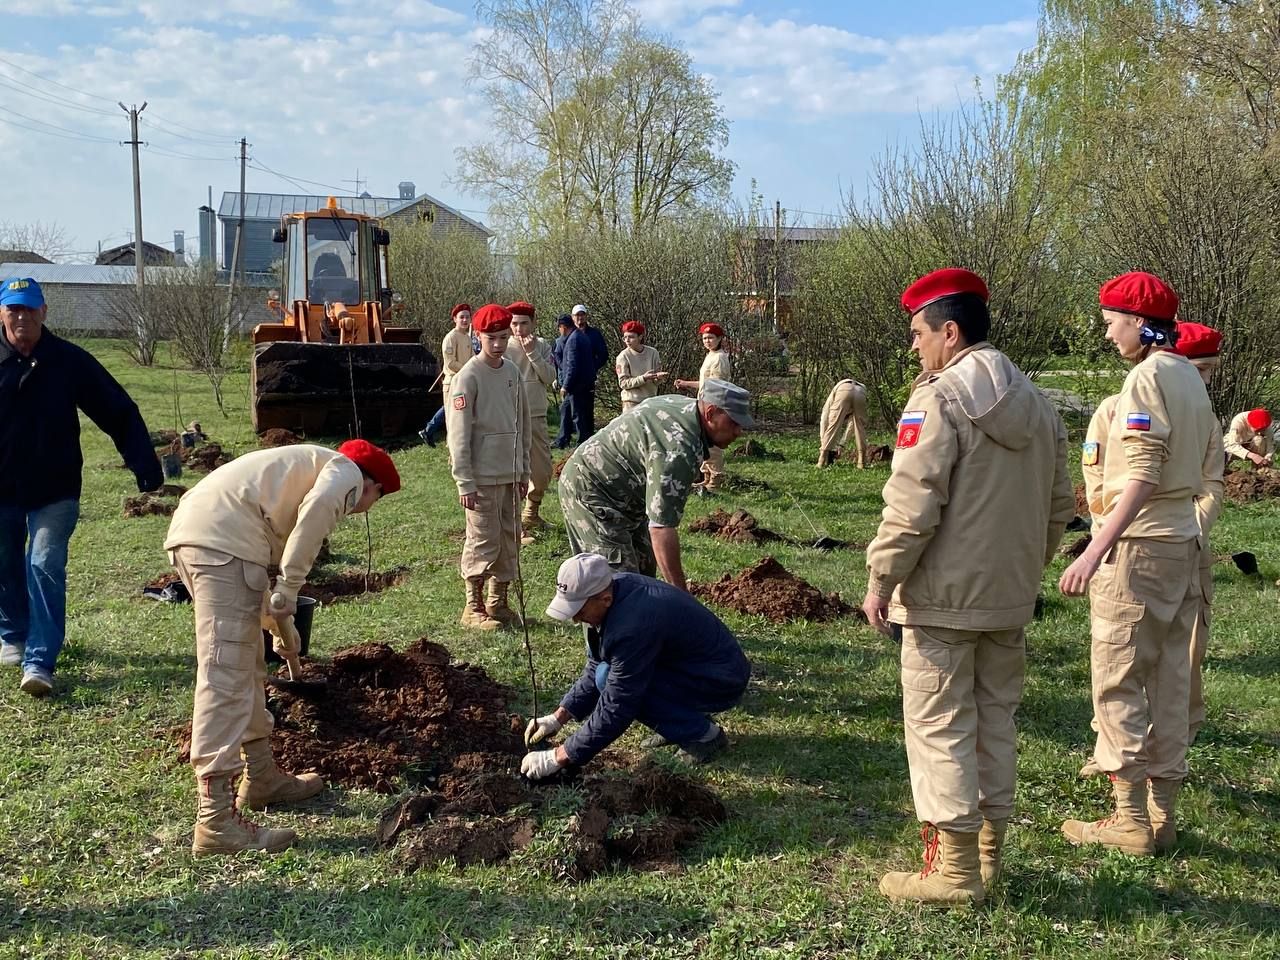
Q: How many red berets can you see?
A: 10